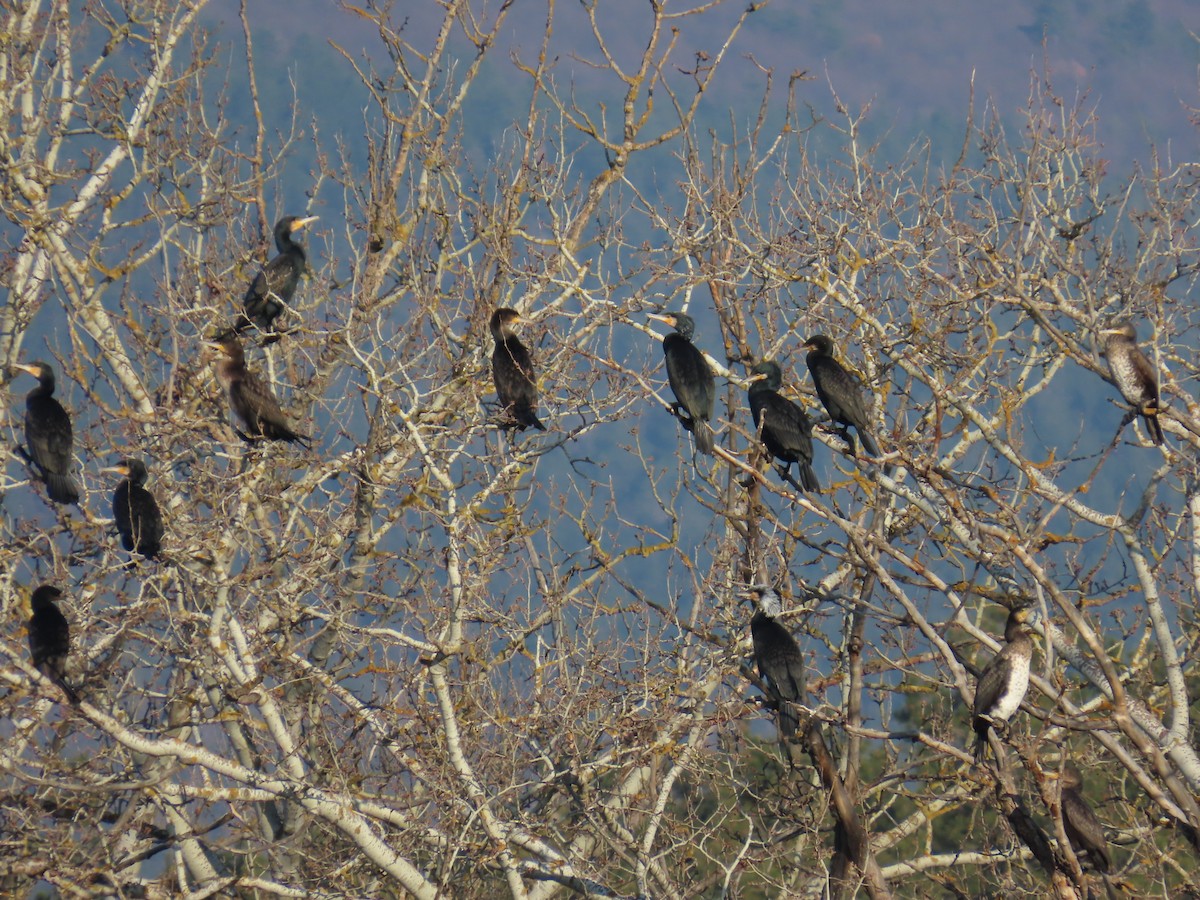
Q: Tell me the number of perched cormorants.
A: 13